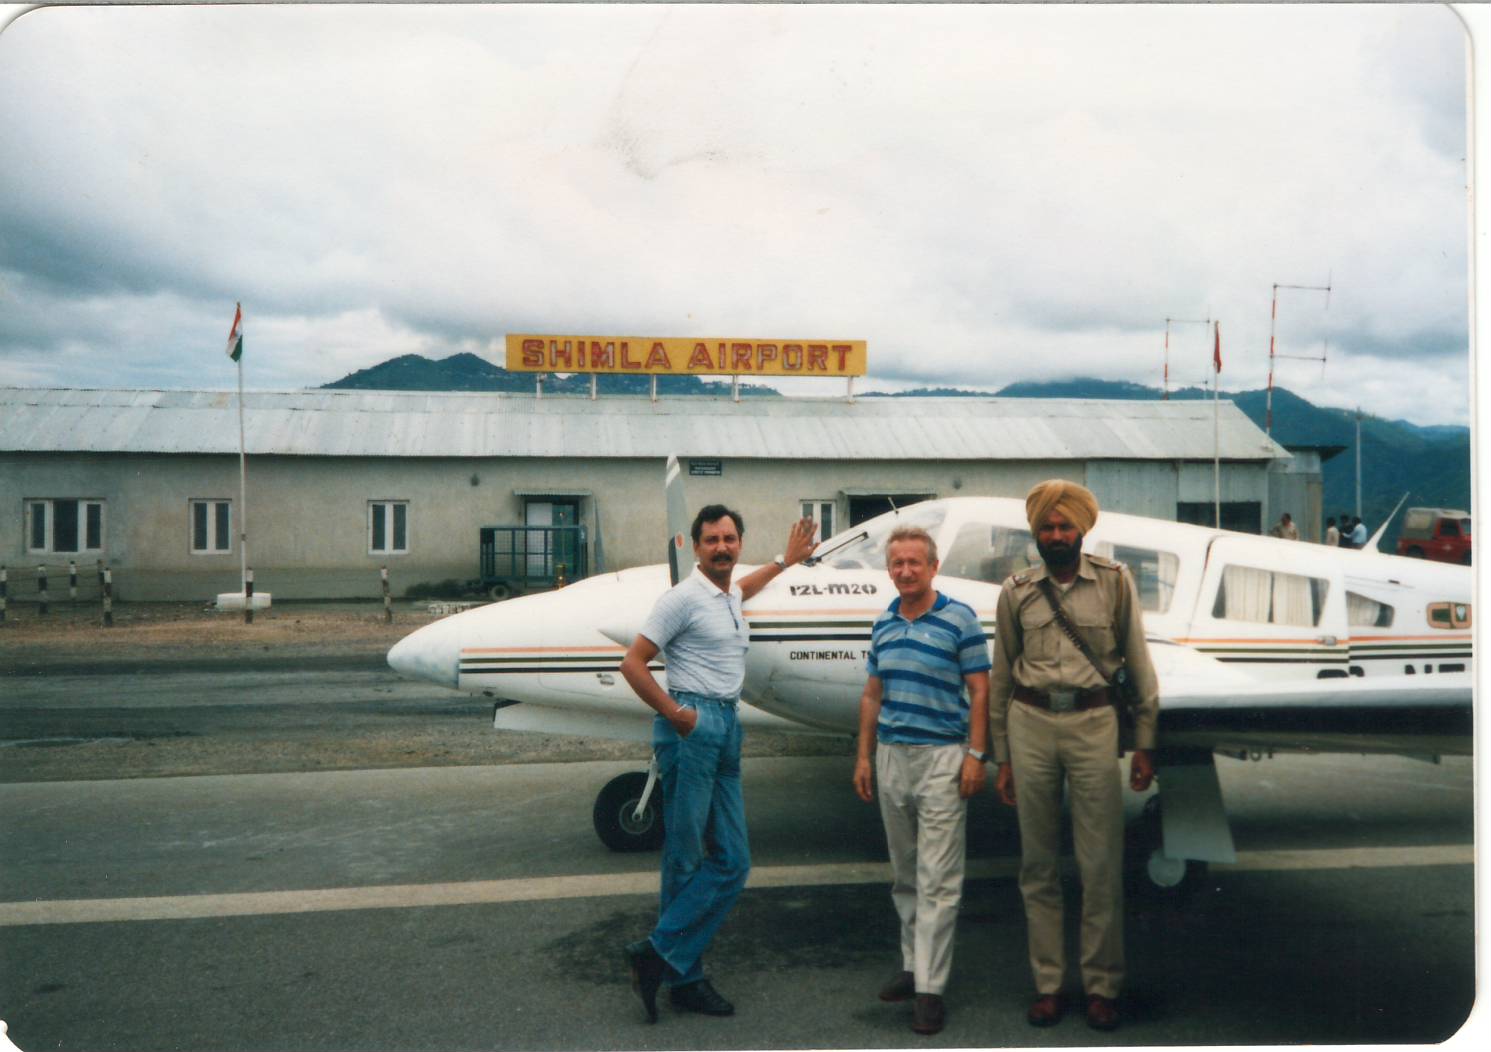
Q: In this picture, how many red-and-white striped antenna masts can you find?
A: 2